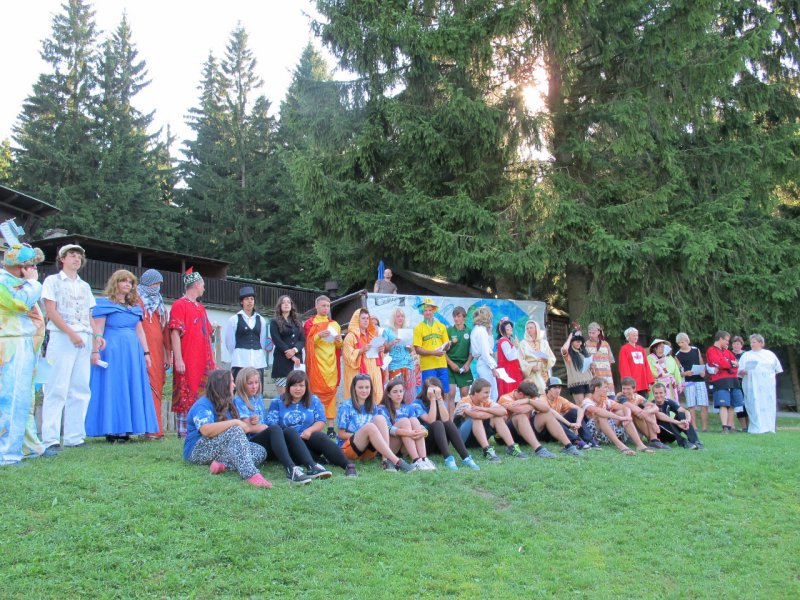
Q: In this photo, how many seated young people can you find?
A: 12